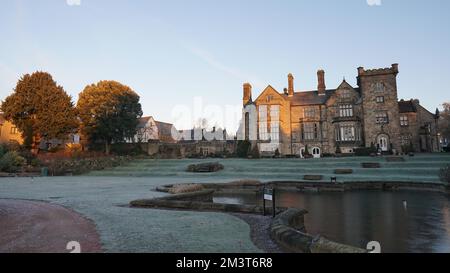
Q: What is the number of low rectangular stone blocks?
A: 4